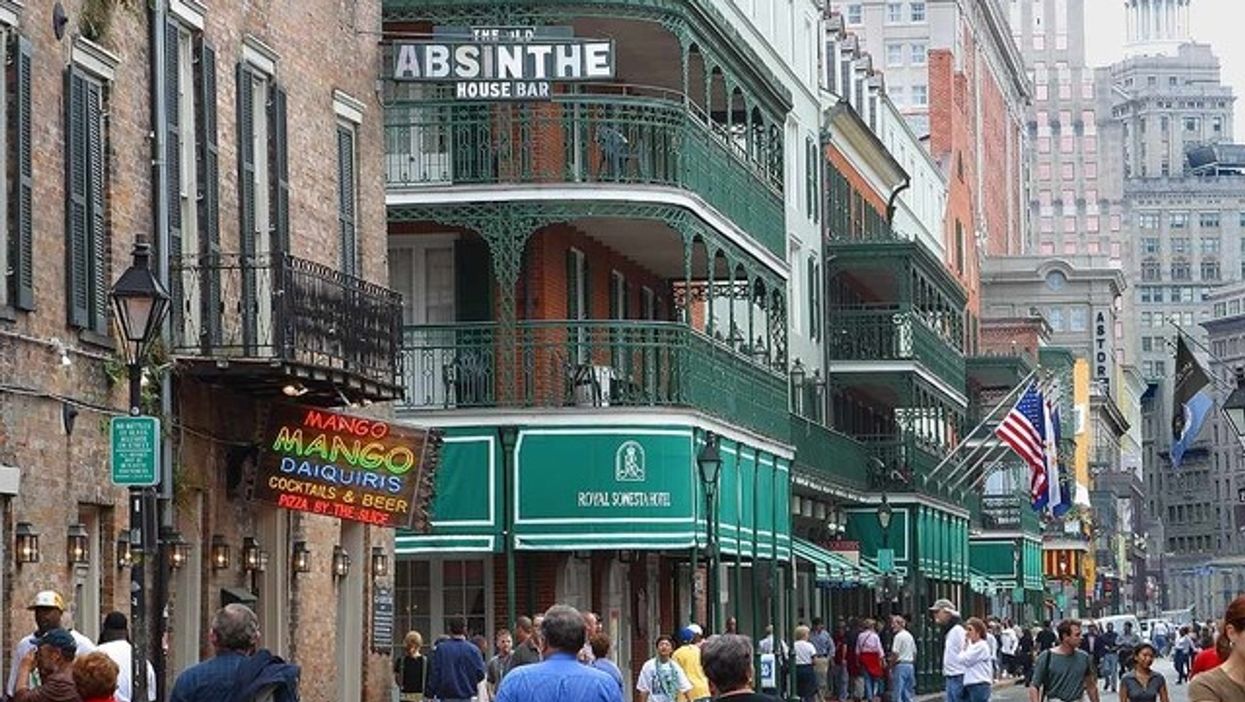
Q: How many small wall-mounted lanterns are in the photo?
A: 9